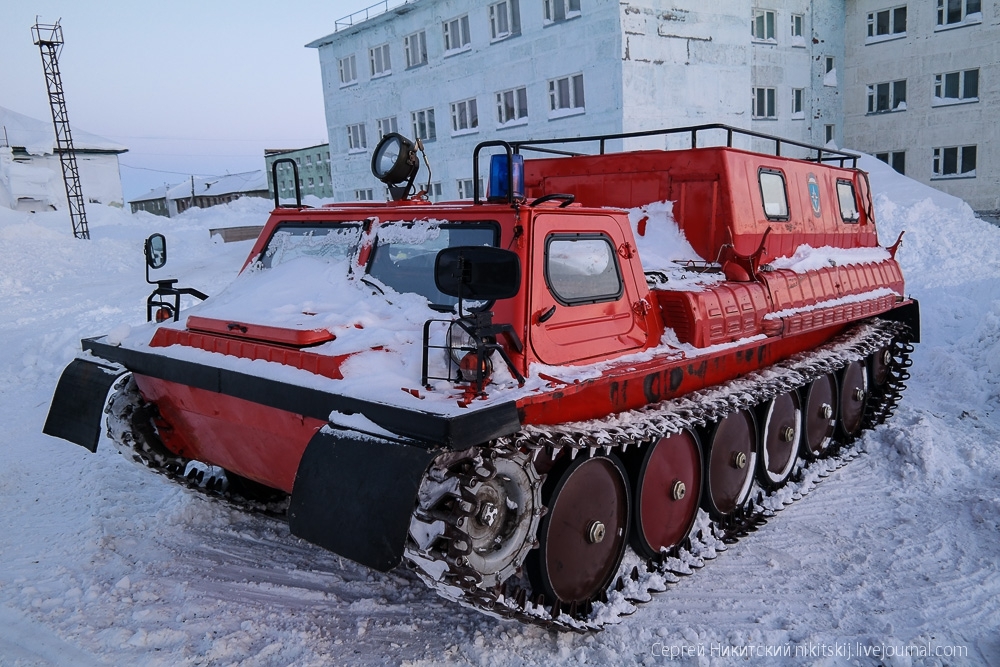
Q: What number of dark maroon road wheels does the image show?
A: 7